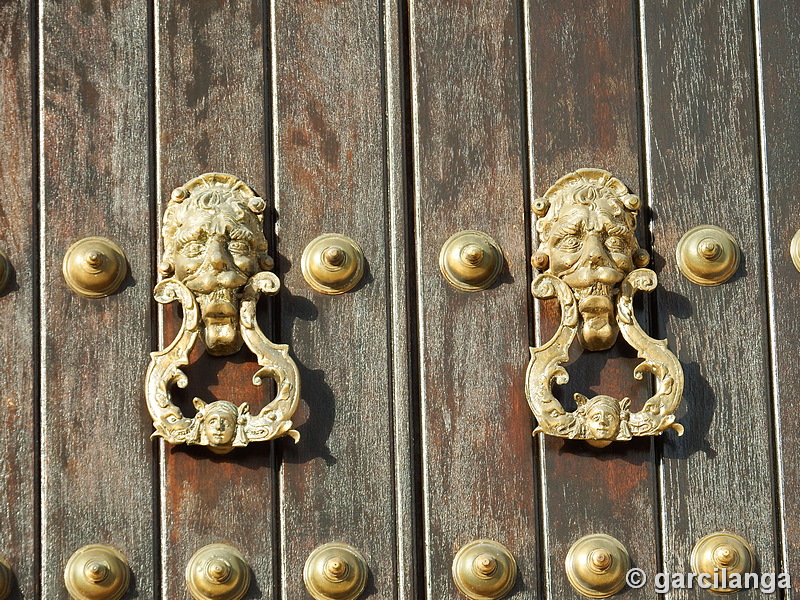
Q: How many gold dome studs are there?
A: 13